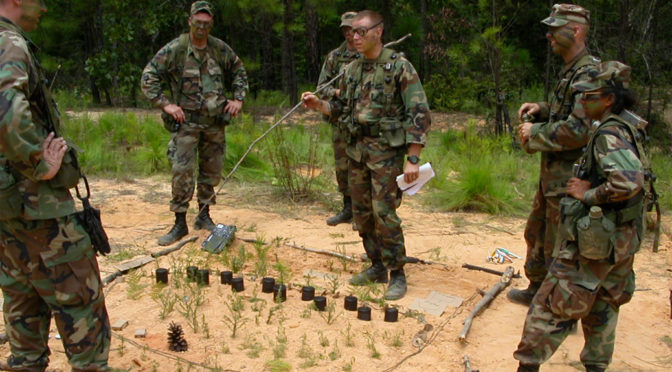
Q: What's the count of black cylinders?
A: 12